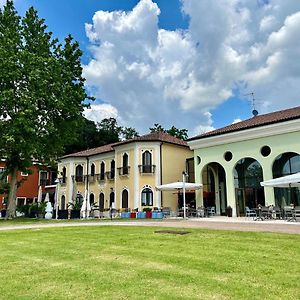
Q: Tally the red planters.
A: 2